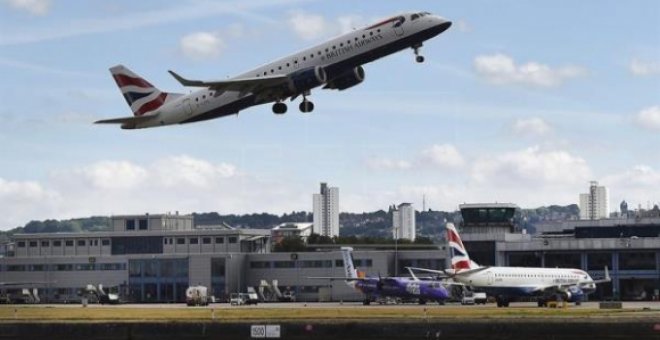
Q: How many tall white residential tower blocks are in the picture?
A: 3